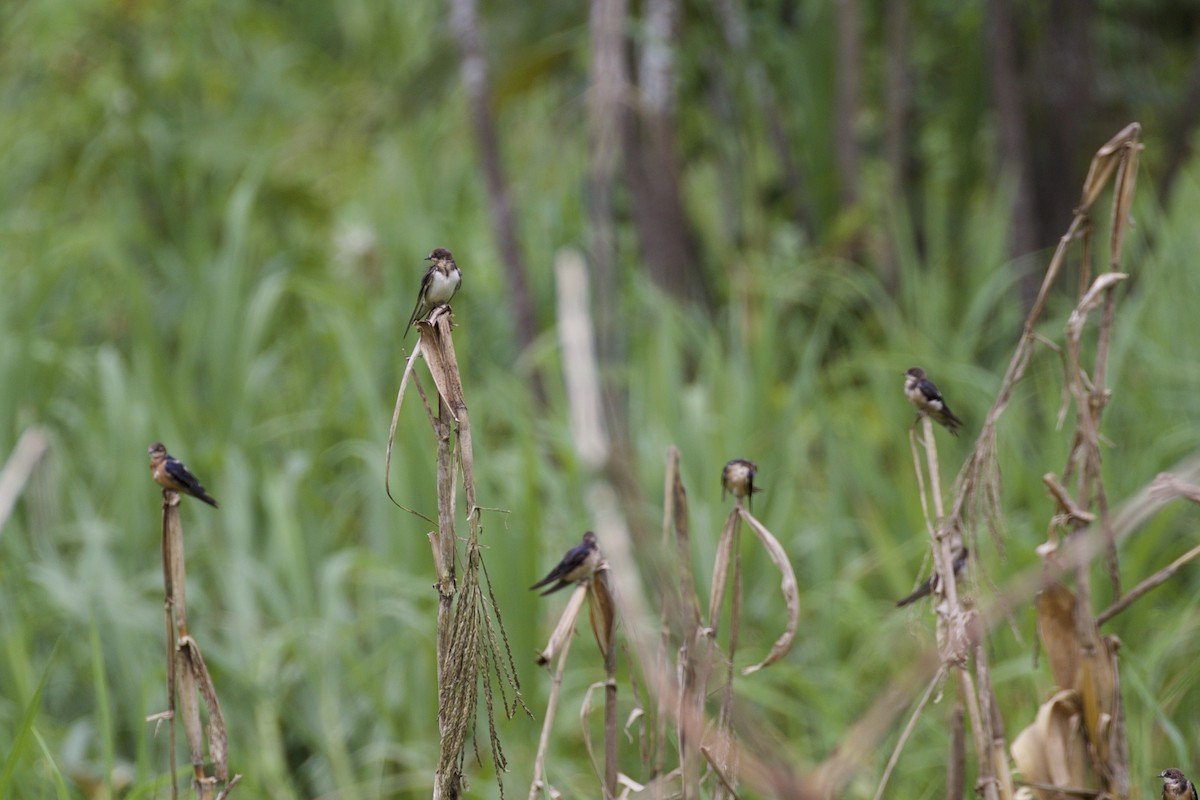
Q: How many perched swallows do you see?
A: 7